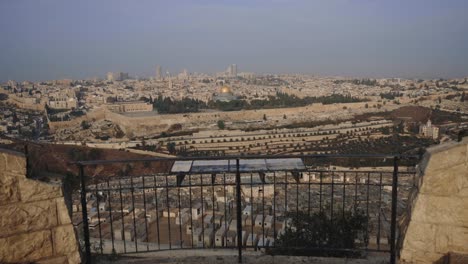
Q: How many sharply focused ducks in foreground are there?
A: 0